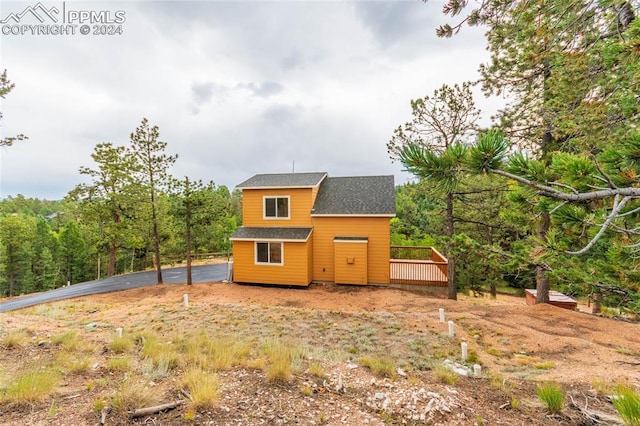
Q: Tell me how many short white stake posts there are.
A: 6